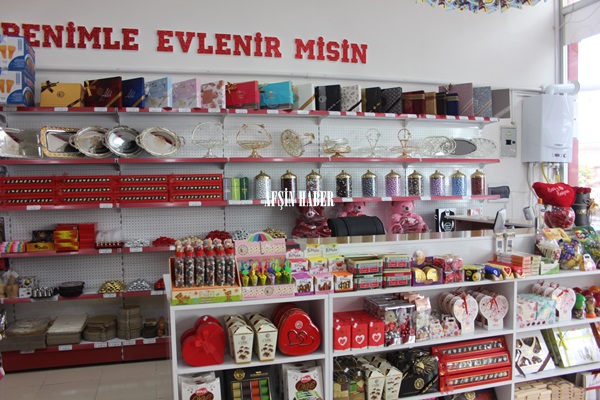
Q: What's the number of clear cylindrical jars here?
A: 10